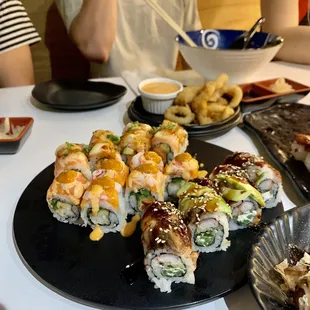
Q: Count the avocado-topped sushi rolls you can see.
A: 2